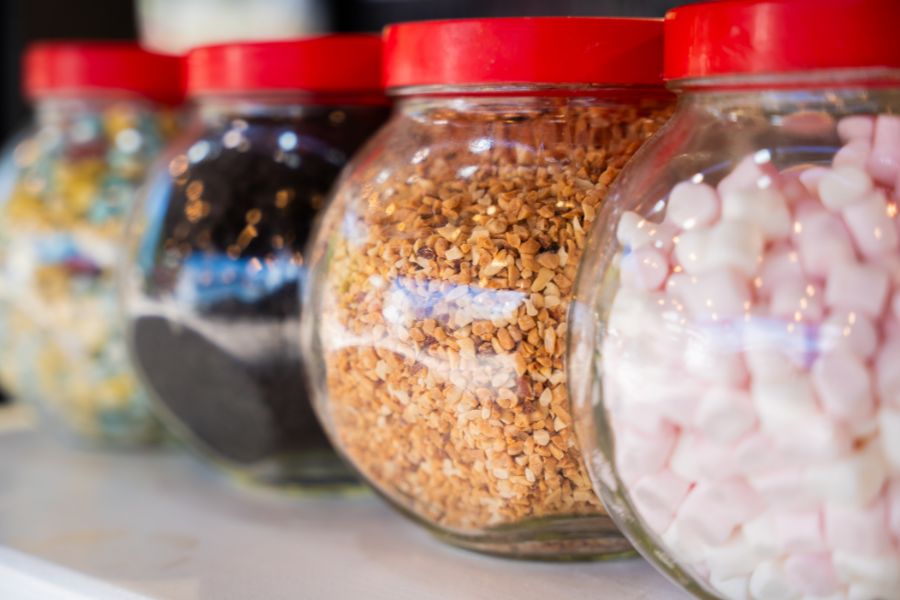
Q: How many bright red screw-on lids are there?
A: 4